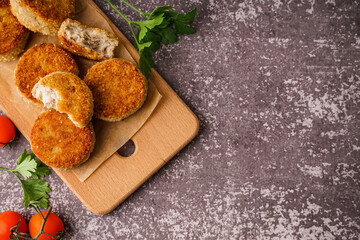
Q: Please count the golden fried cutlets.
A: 7